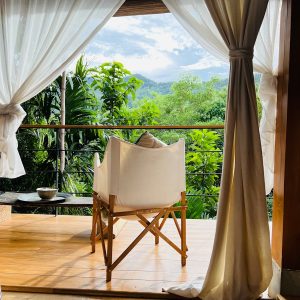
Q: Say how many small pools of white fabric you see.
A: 1